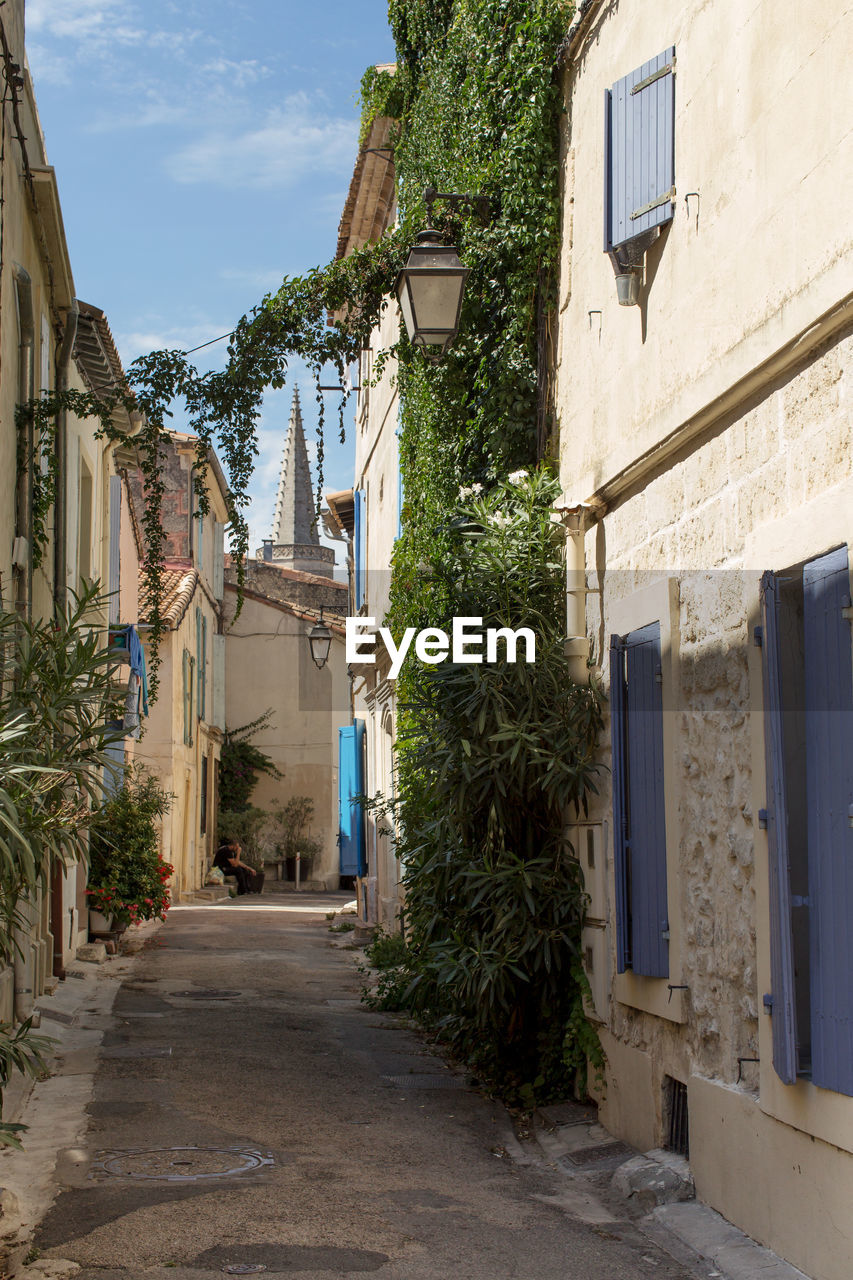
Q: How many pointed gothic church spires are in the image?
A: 1